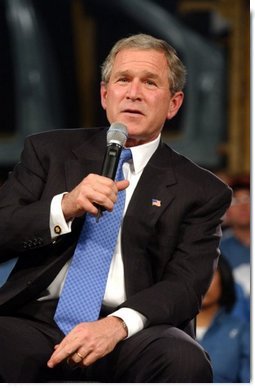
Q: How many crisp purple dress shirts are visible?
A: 0